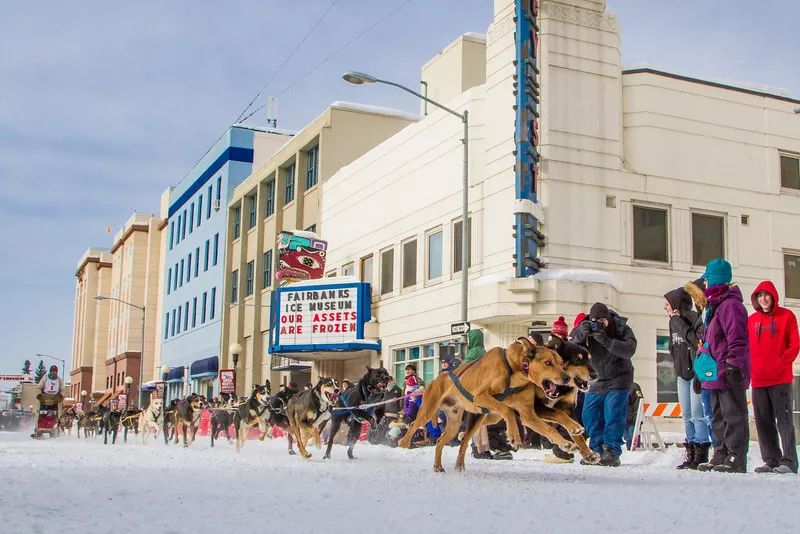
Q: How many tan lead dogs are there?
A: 1